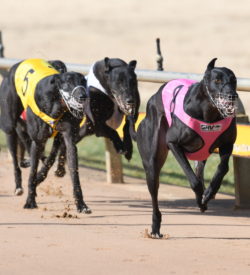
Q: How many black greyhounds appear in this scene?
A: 3